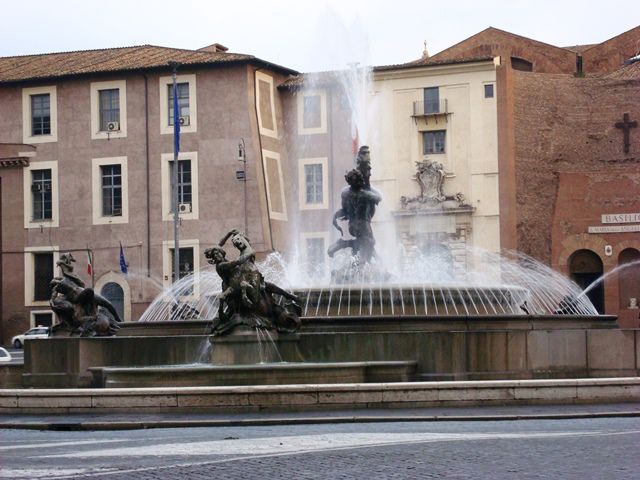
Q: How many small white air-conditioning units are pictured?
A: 3